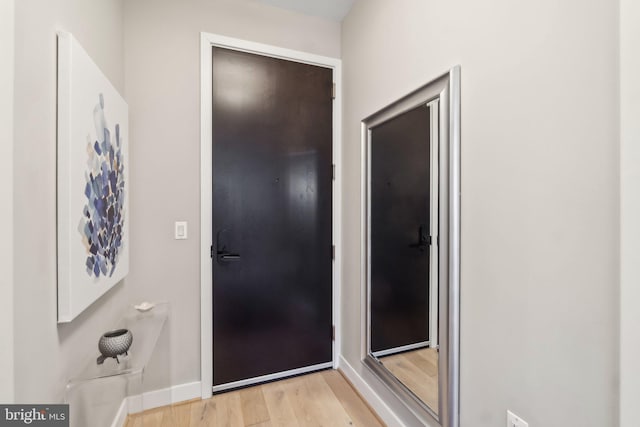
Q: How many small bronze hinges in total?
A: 4